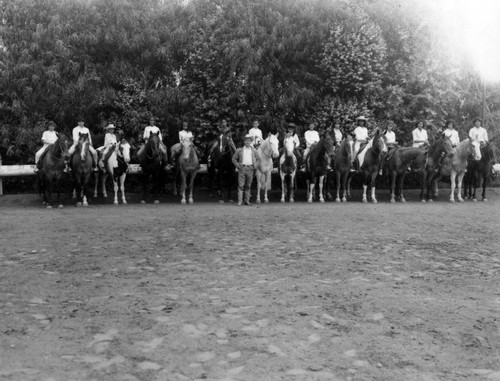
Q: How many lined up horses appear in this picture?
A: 15